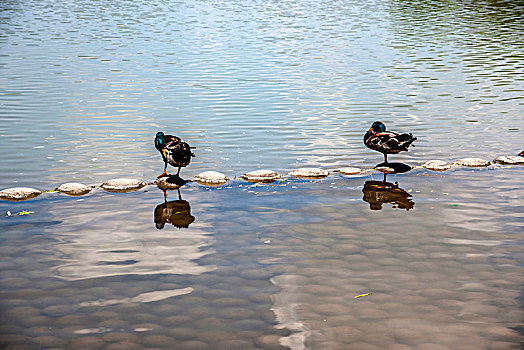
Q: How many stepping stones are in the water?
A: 12